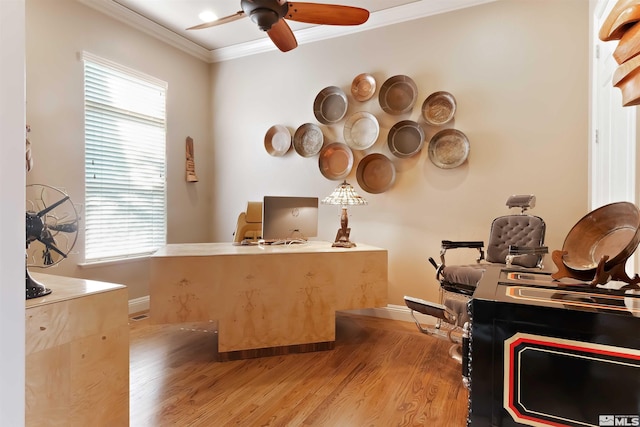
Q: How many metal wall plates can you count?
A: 11